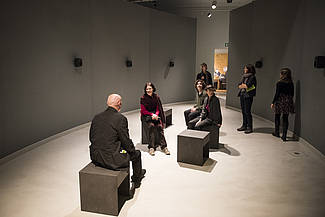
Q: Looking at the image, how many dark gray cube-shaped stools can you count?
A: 5